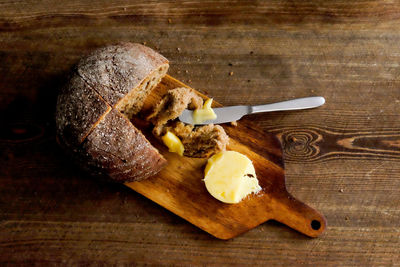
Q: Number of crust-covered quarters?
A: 3